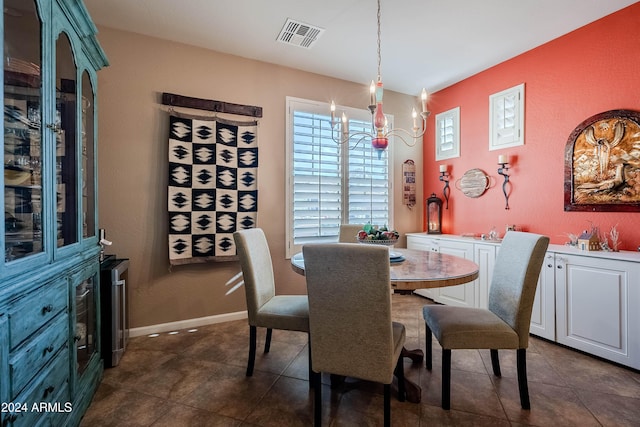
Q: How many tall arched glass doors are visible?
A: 3